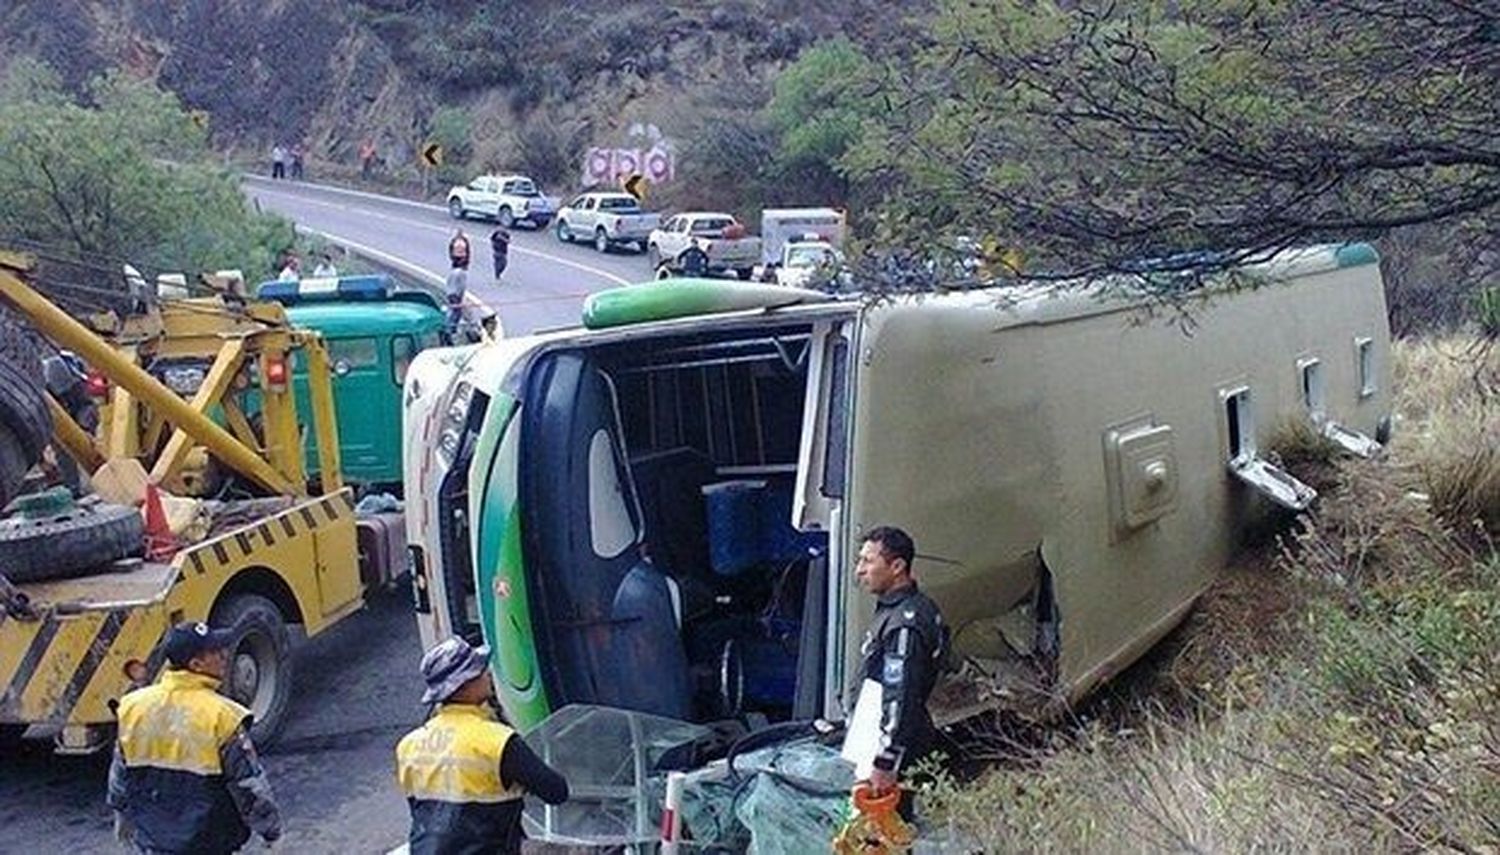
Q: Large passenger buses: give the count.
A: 1